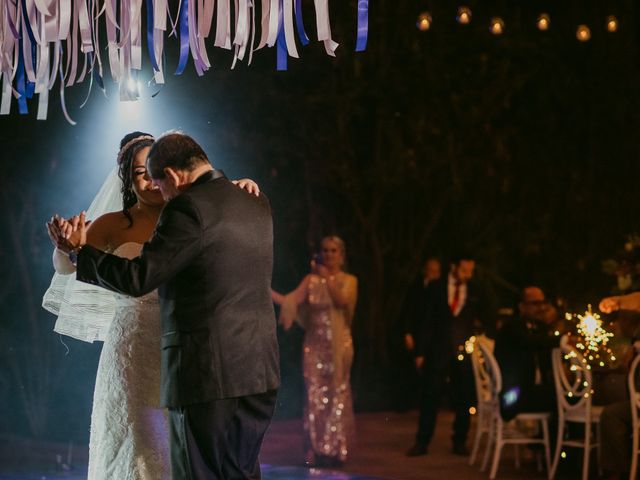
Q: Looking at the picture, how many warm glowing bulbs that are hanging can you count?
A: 6